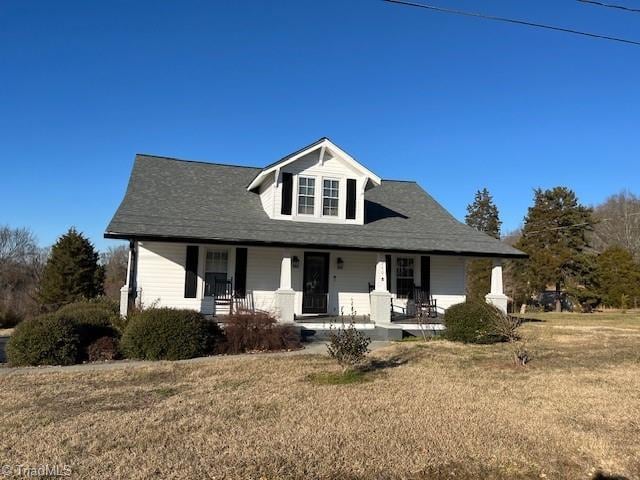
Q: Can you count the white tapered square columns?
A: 4